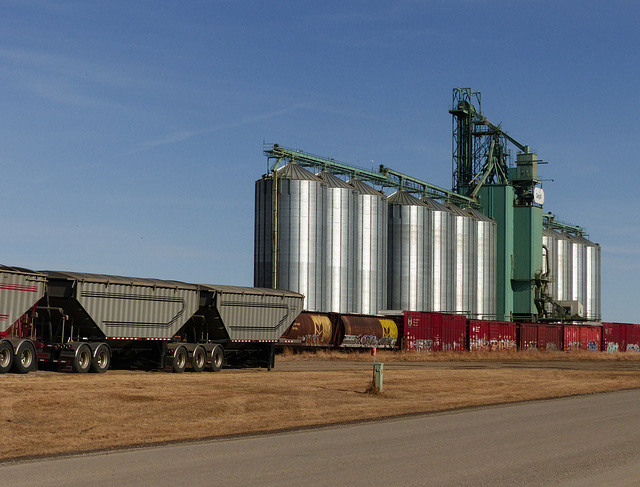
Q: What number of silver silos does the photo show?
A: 11